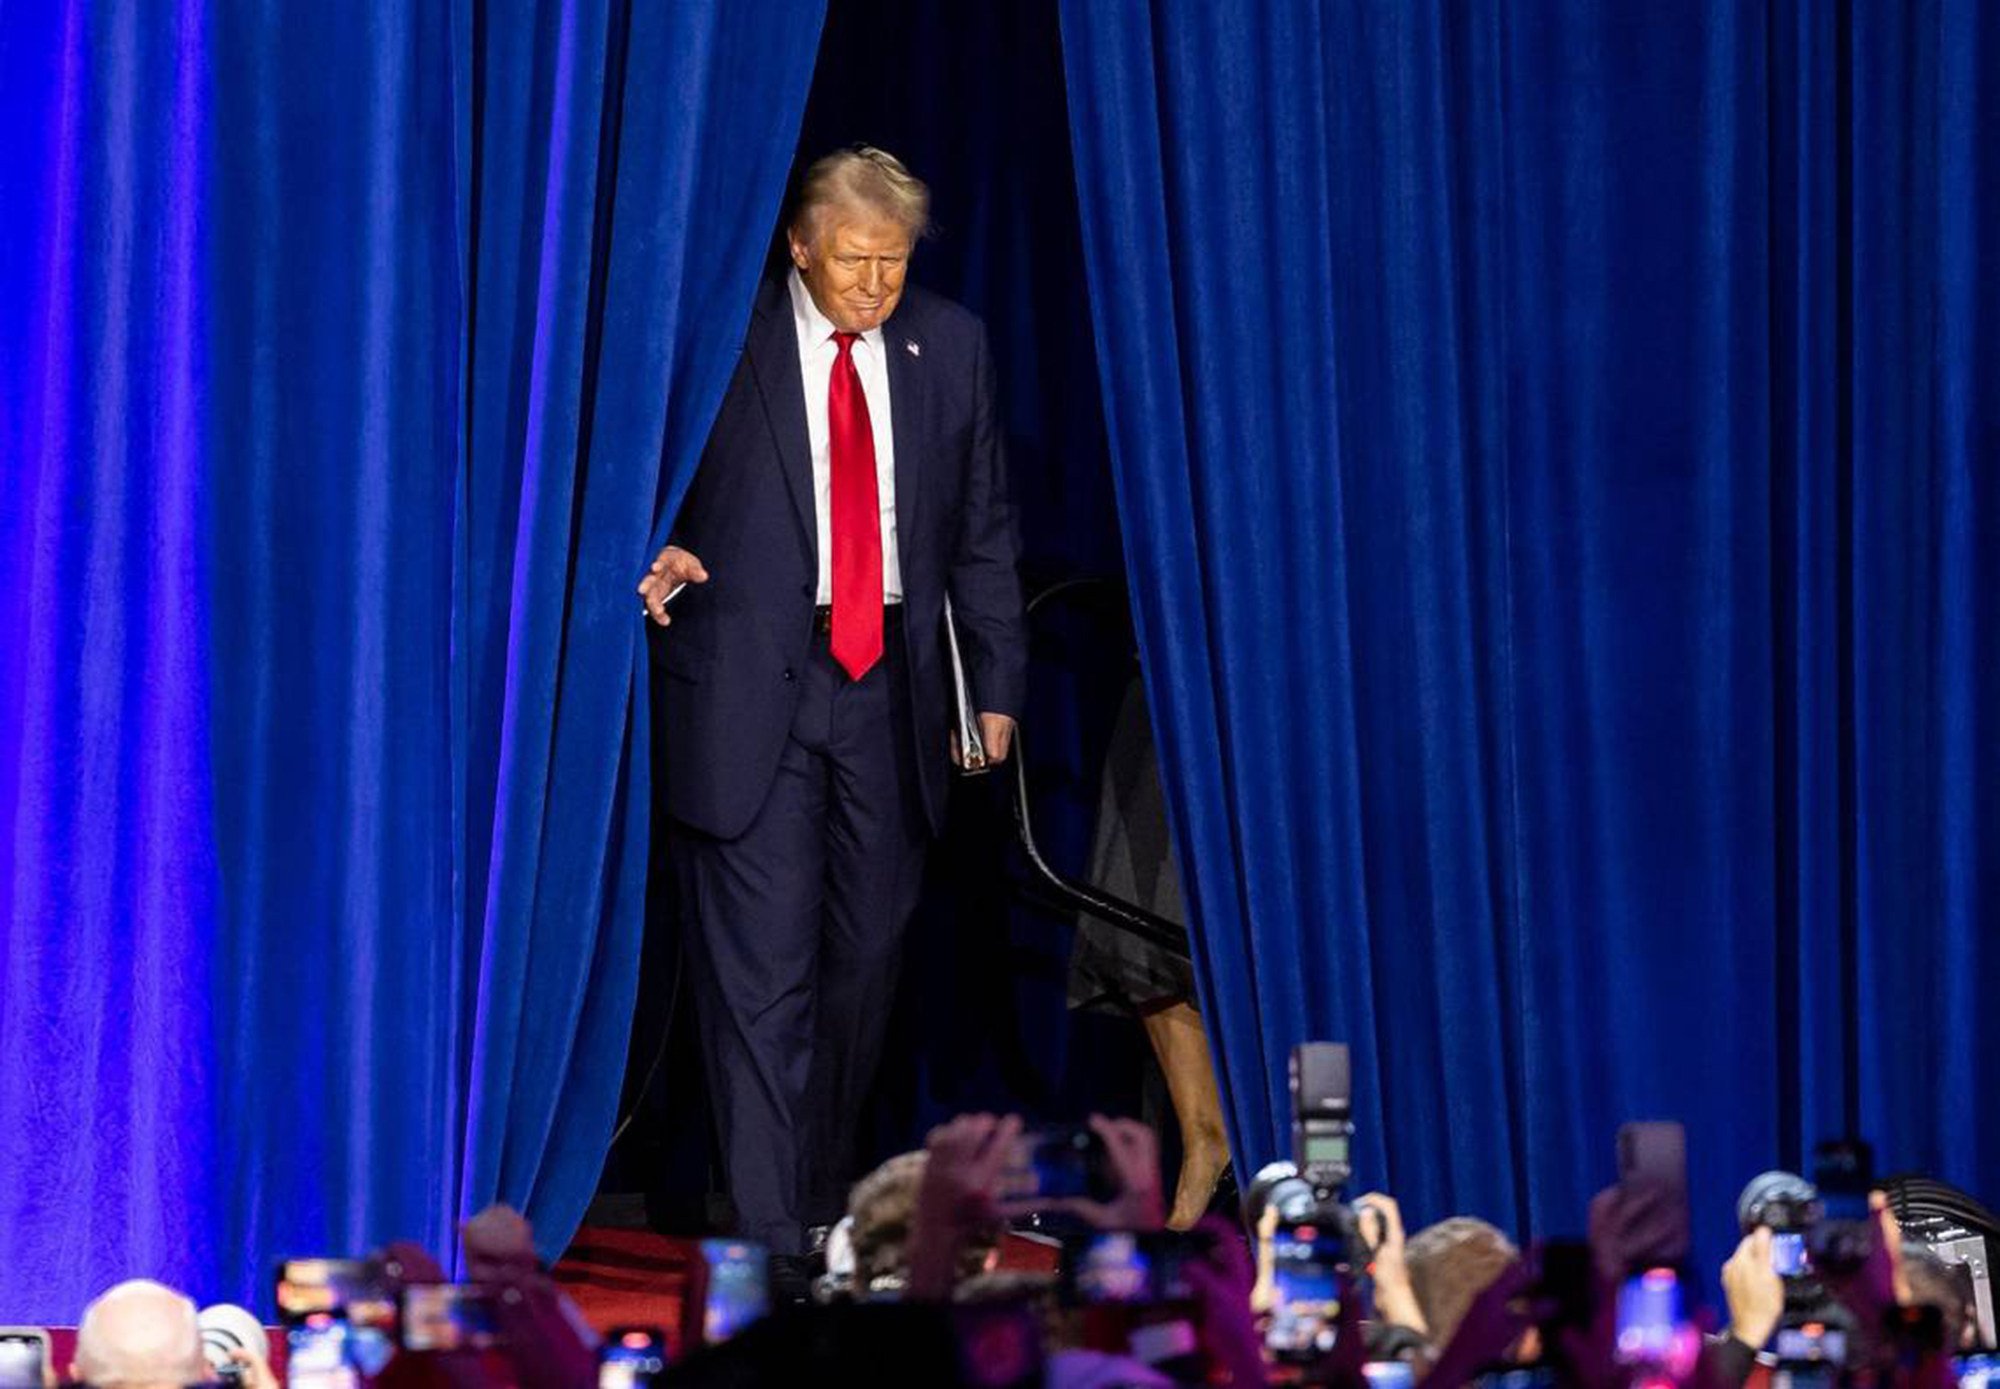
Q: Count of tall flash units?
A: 1